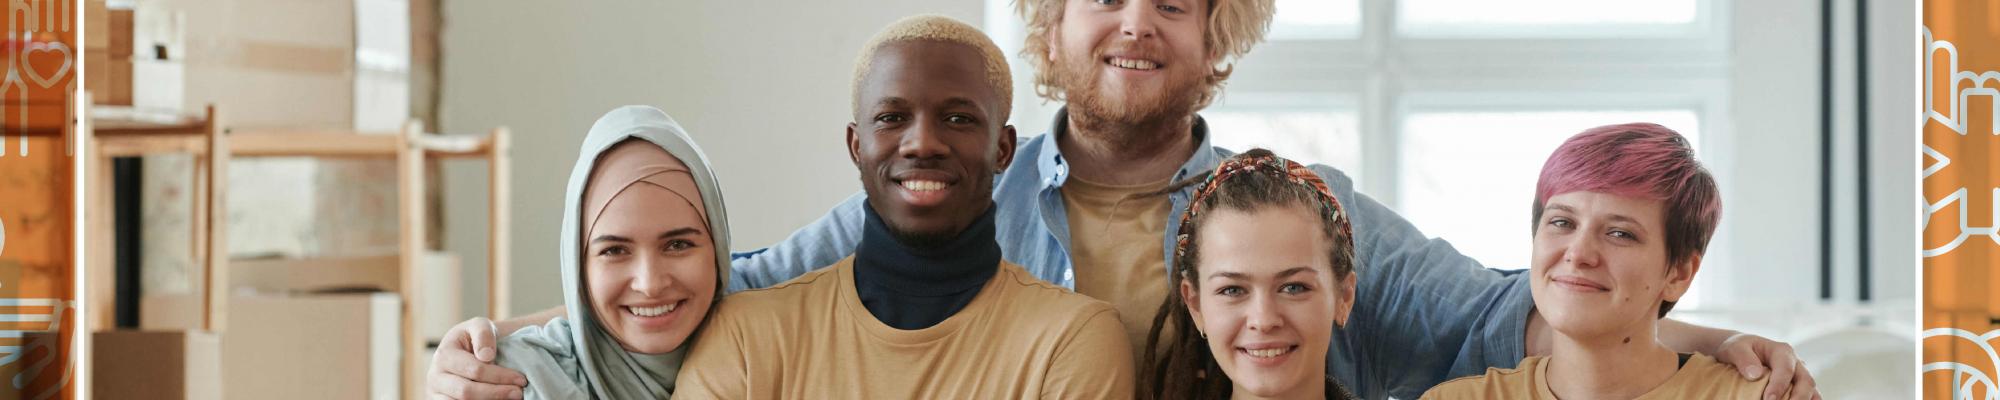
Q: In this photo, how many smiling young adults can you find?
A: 5